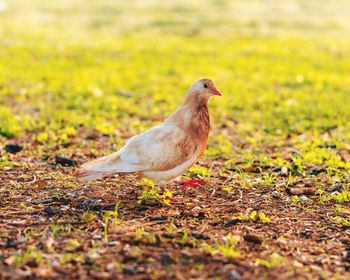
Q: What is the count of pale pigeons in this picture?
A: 1